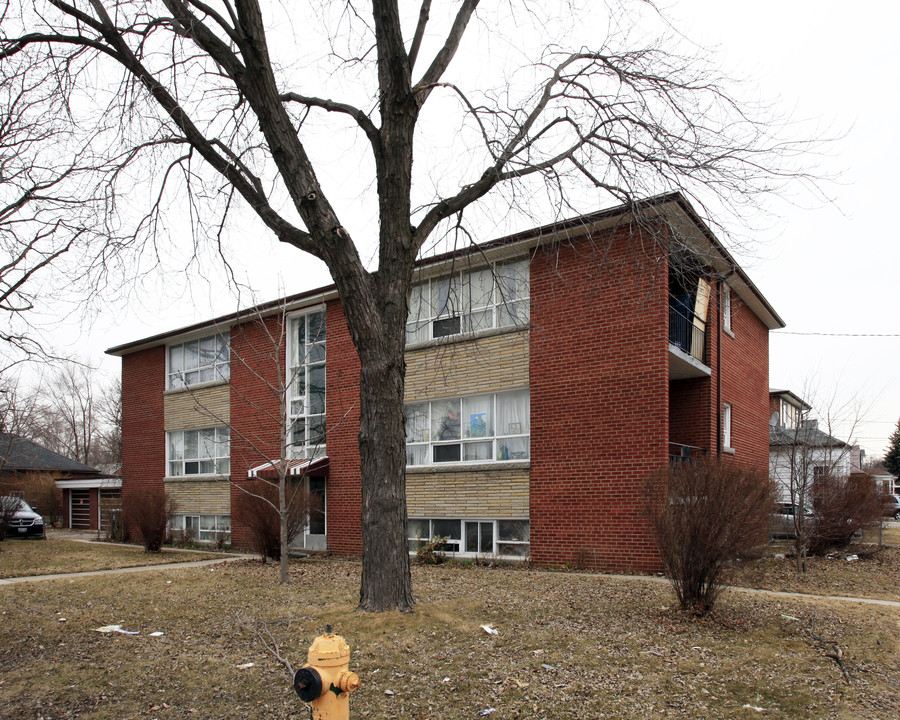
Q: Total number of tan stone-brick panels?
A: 4